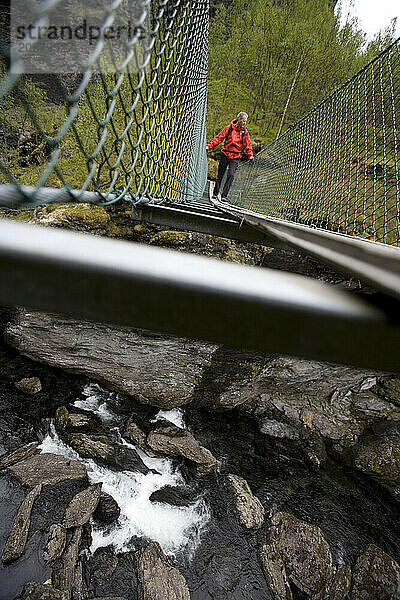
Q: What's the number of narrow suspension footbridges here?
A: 1